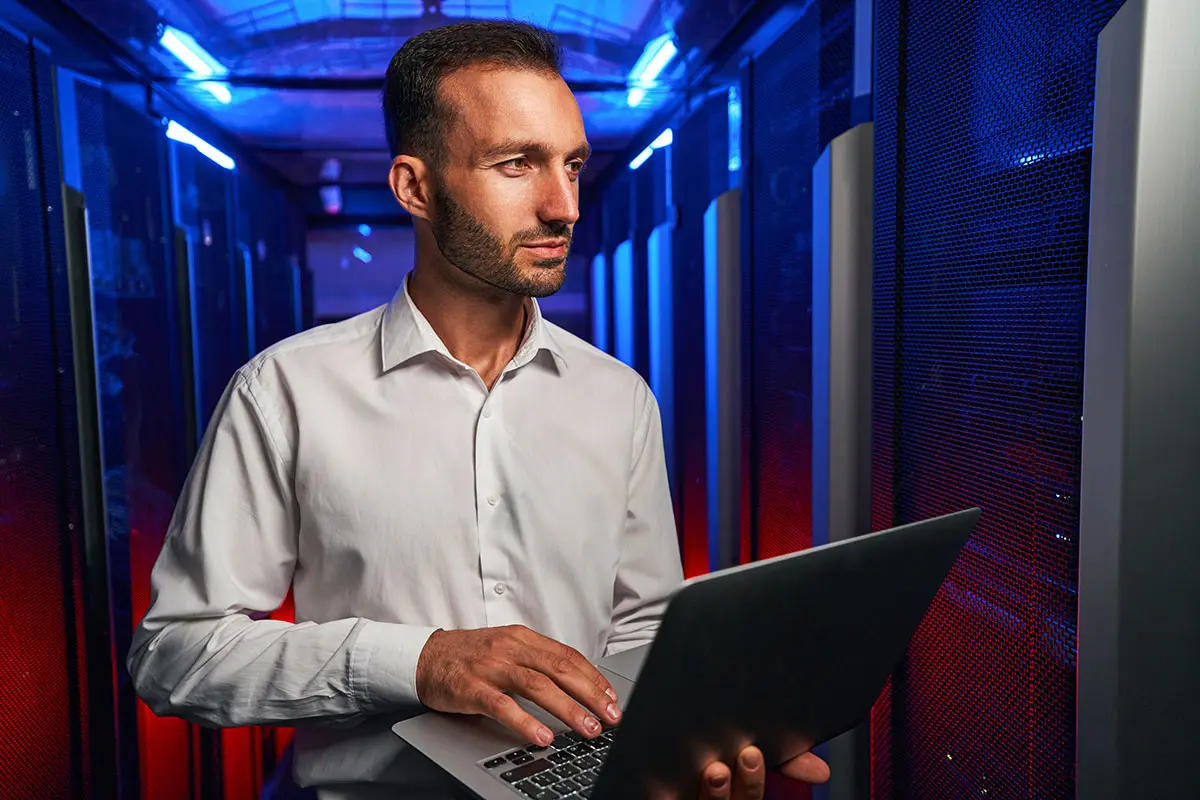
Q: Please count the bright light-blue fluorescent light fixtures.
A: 4